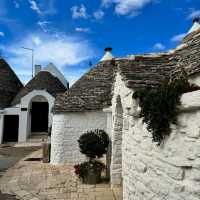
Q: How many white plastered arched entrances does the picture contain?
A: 2